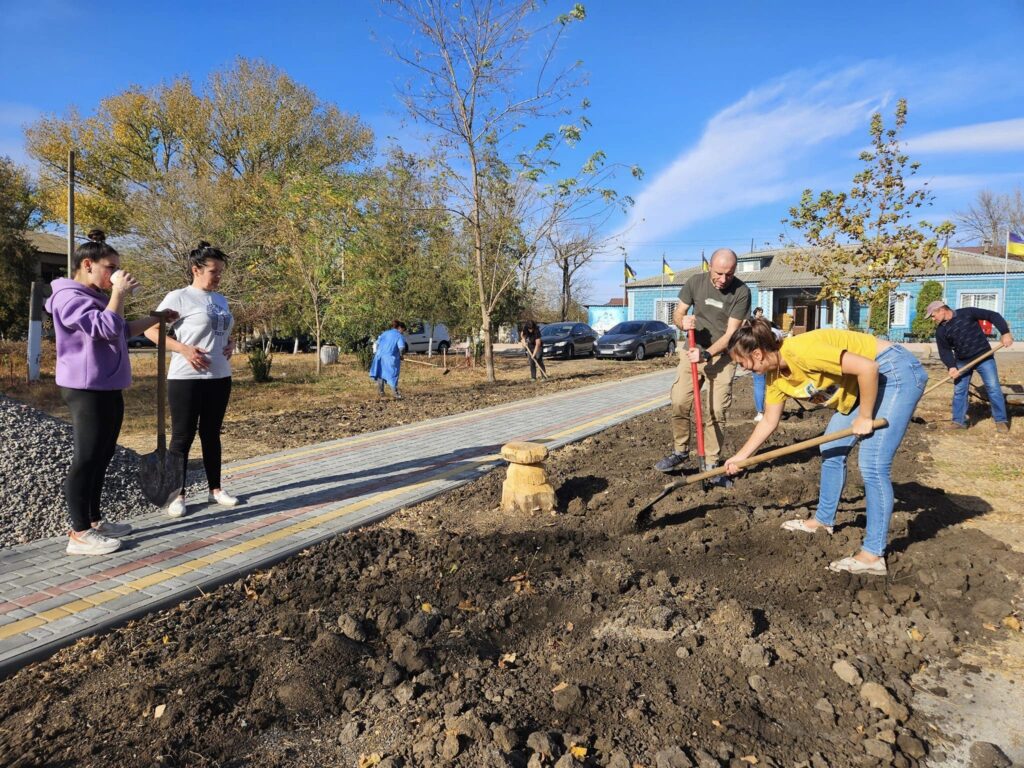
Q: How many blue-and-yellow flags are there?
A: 5